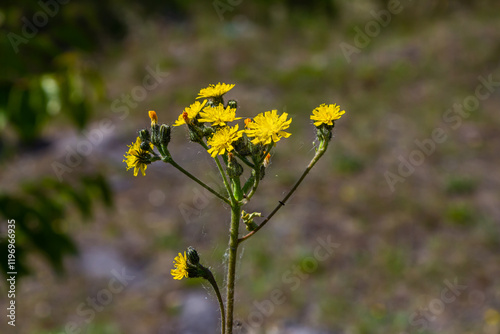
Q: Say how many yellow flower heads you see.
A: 8